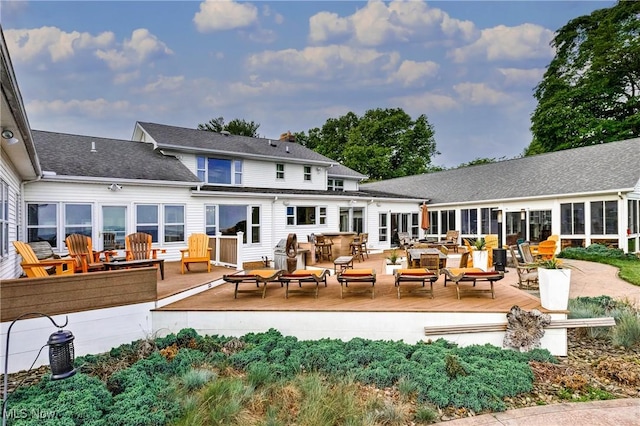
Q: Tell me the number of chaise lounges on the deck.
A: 5